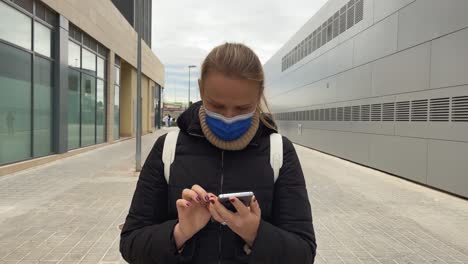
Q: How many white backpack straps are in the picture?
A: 2